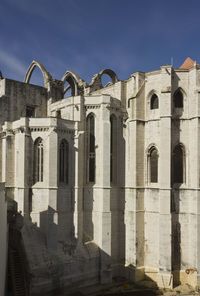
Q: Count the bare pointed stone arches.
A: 3